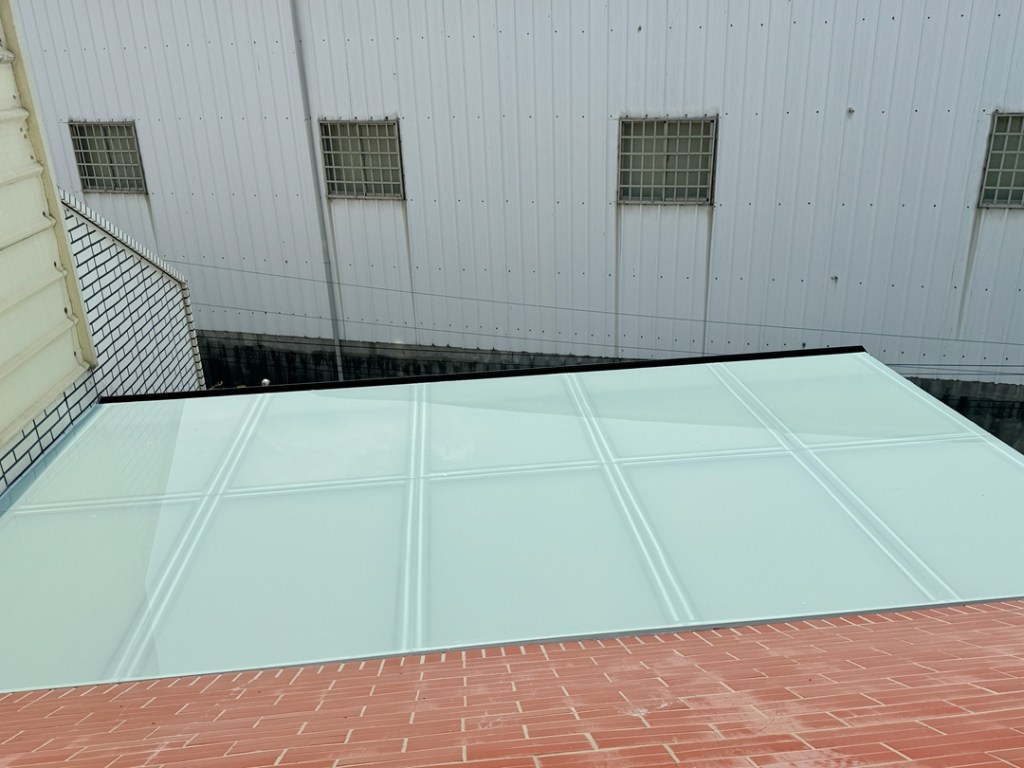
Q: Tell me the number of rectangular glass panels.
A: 10